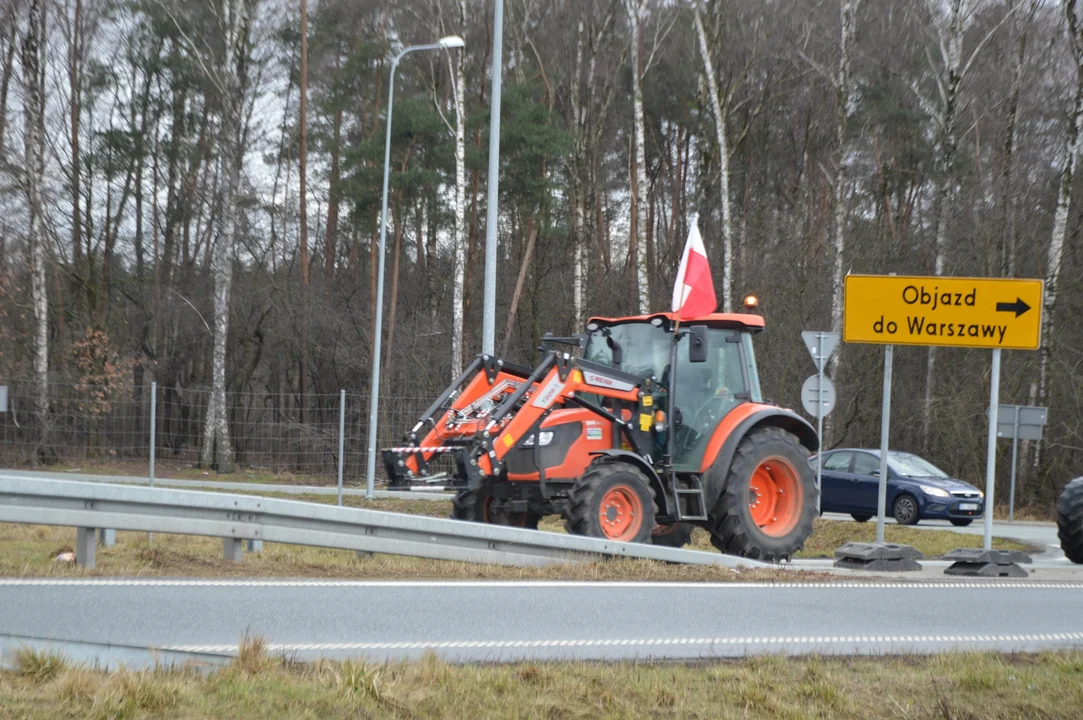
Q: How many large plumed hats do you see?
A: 0